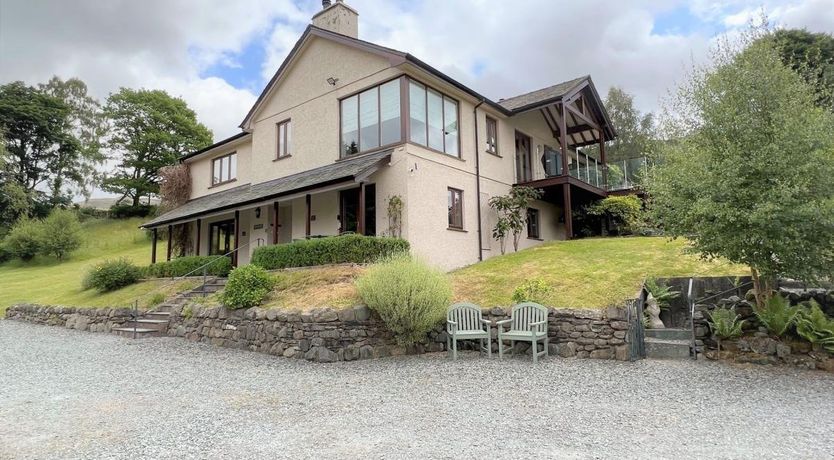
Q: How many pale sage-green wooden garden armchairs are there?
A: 2